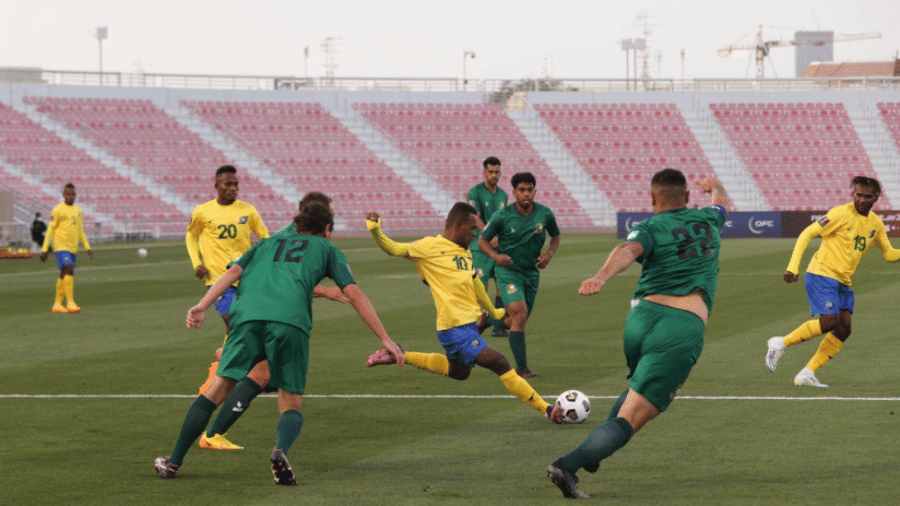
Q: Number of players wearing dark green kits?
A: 5